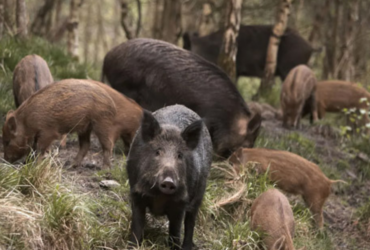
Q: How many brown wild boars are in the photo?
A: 7